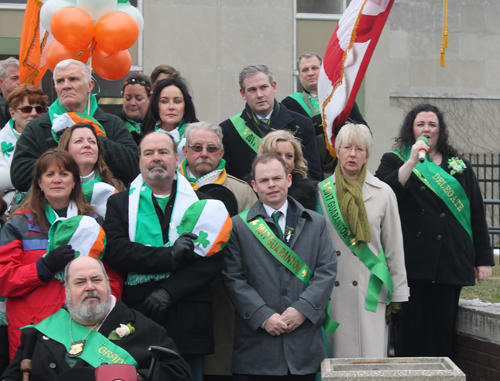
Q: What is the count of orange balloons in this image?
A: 4